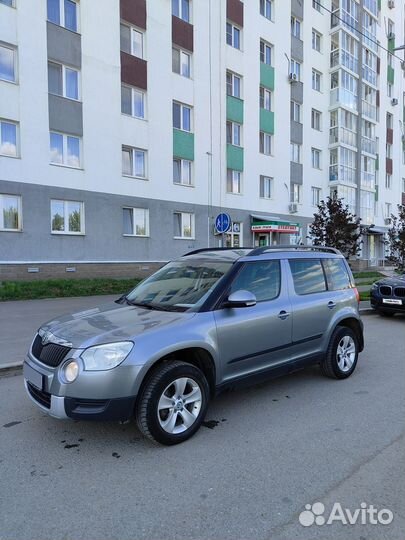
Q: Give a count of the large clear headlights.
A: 1